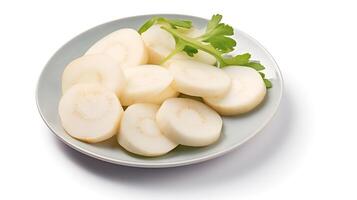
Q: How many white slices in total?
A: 10